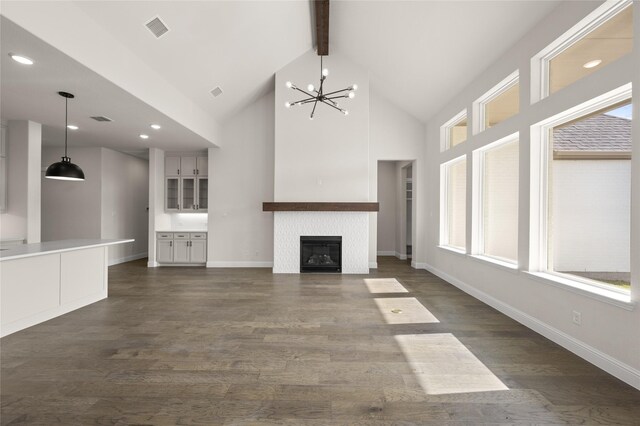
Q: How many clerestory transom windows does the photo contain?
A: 3